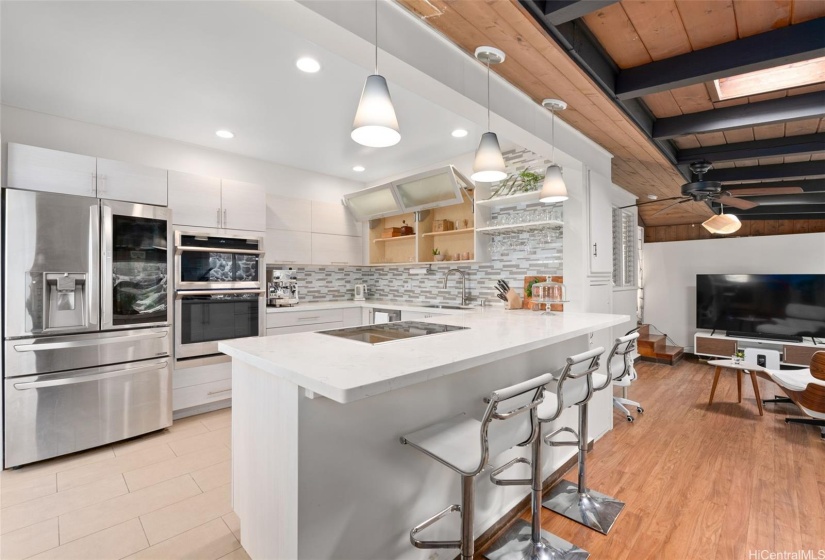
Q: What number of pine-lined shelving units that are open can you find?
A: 2